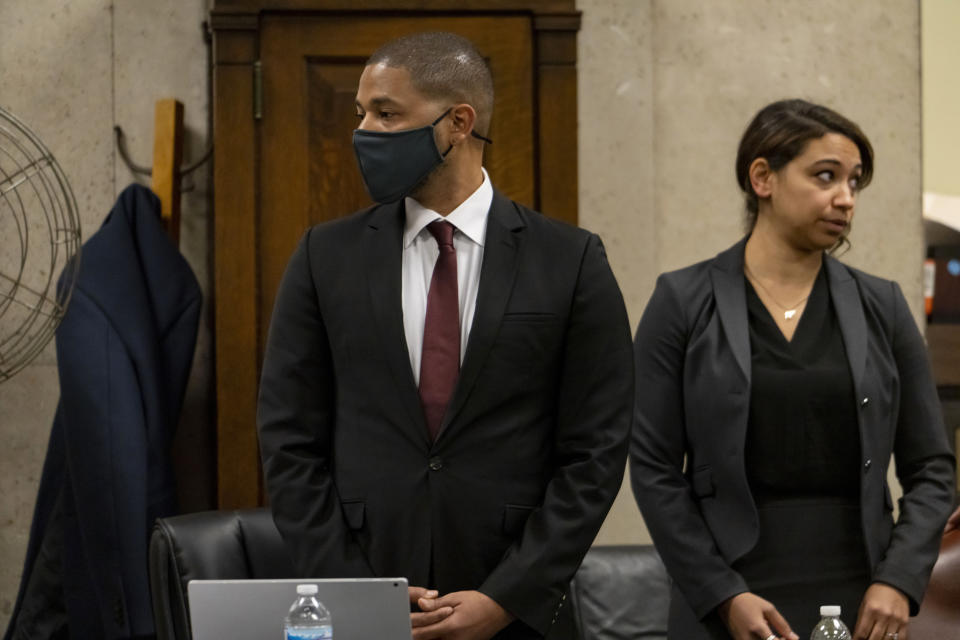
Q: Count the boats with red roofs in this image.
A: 0